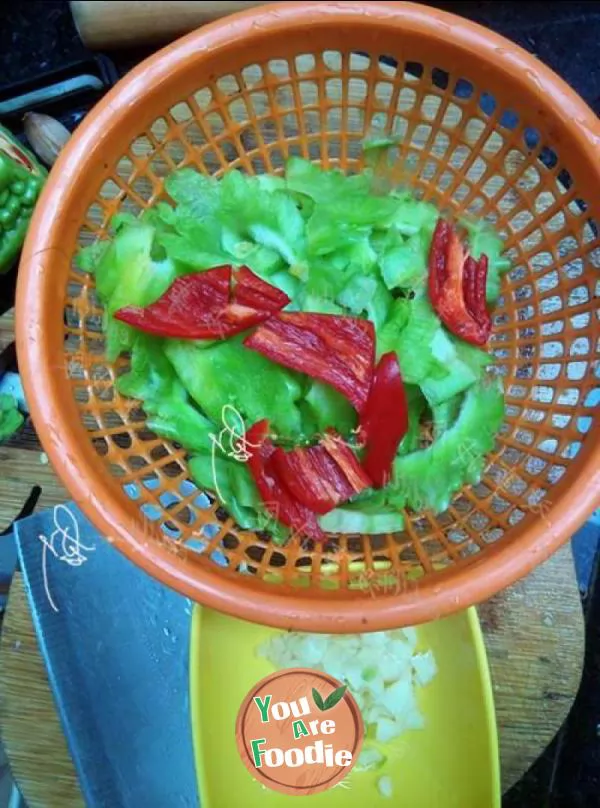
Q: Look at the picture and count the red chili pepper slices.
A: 6